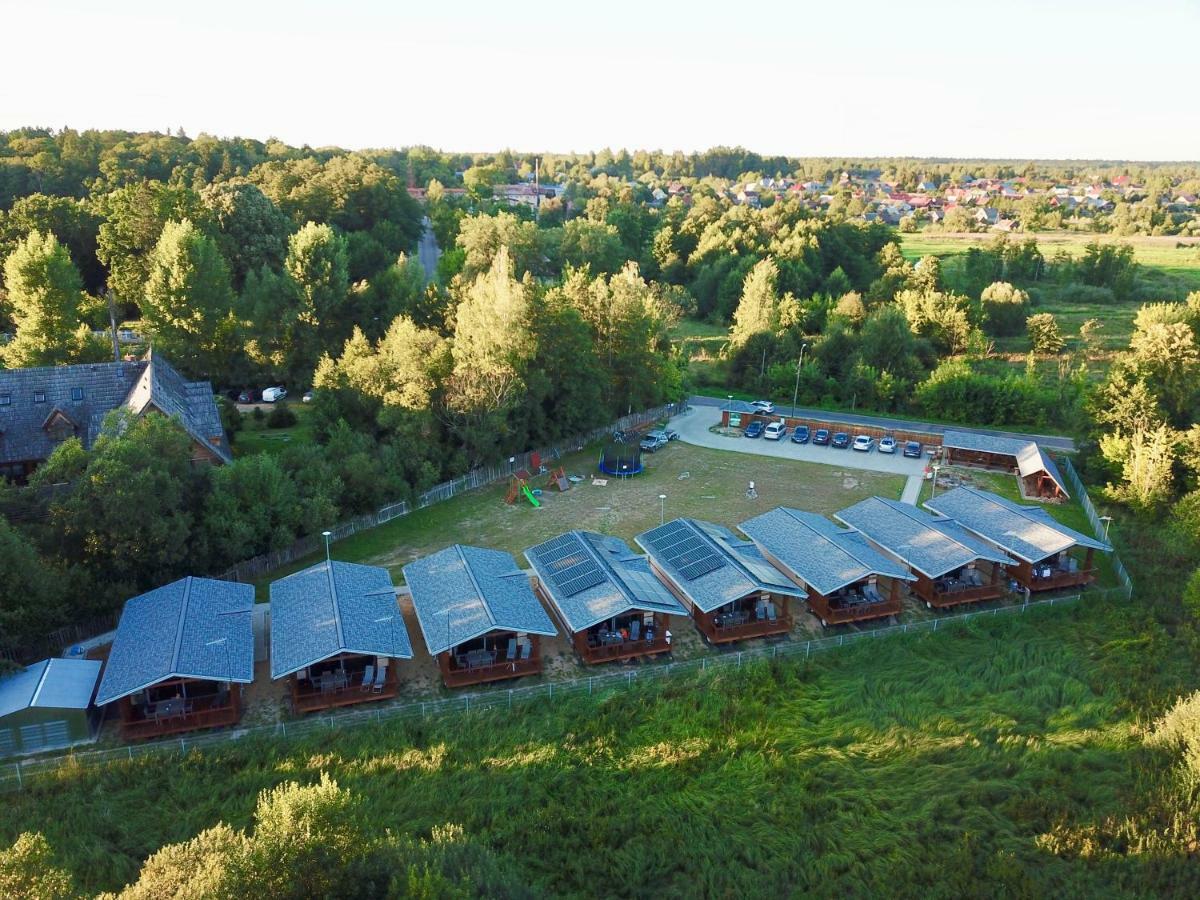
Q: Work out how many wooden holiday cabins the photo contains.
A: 8